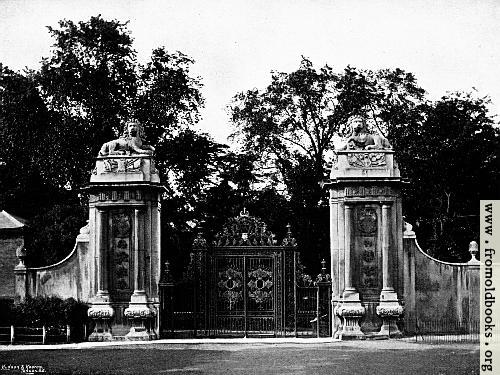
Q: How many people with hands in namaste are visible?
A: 0